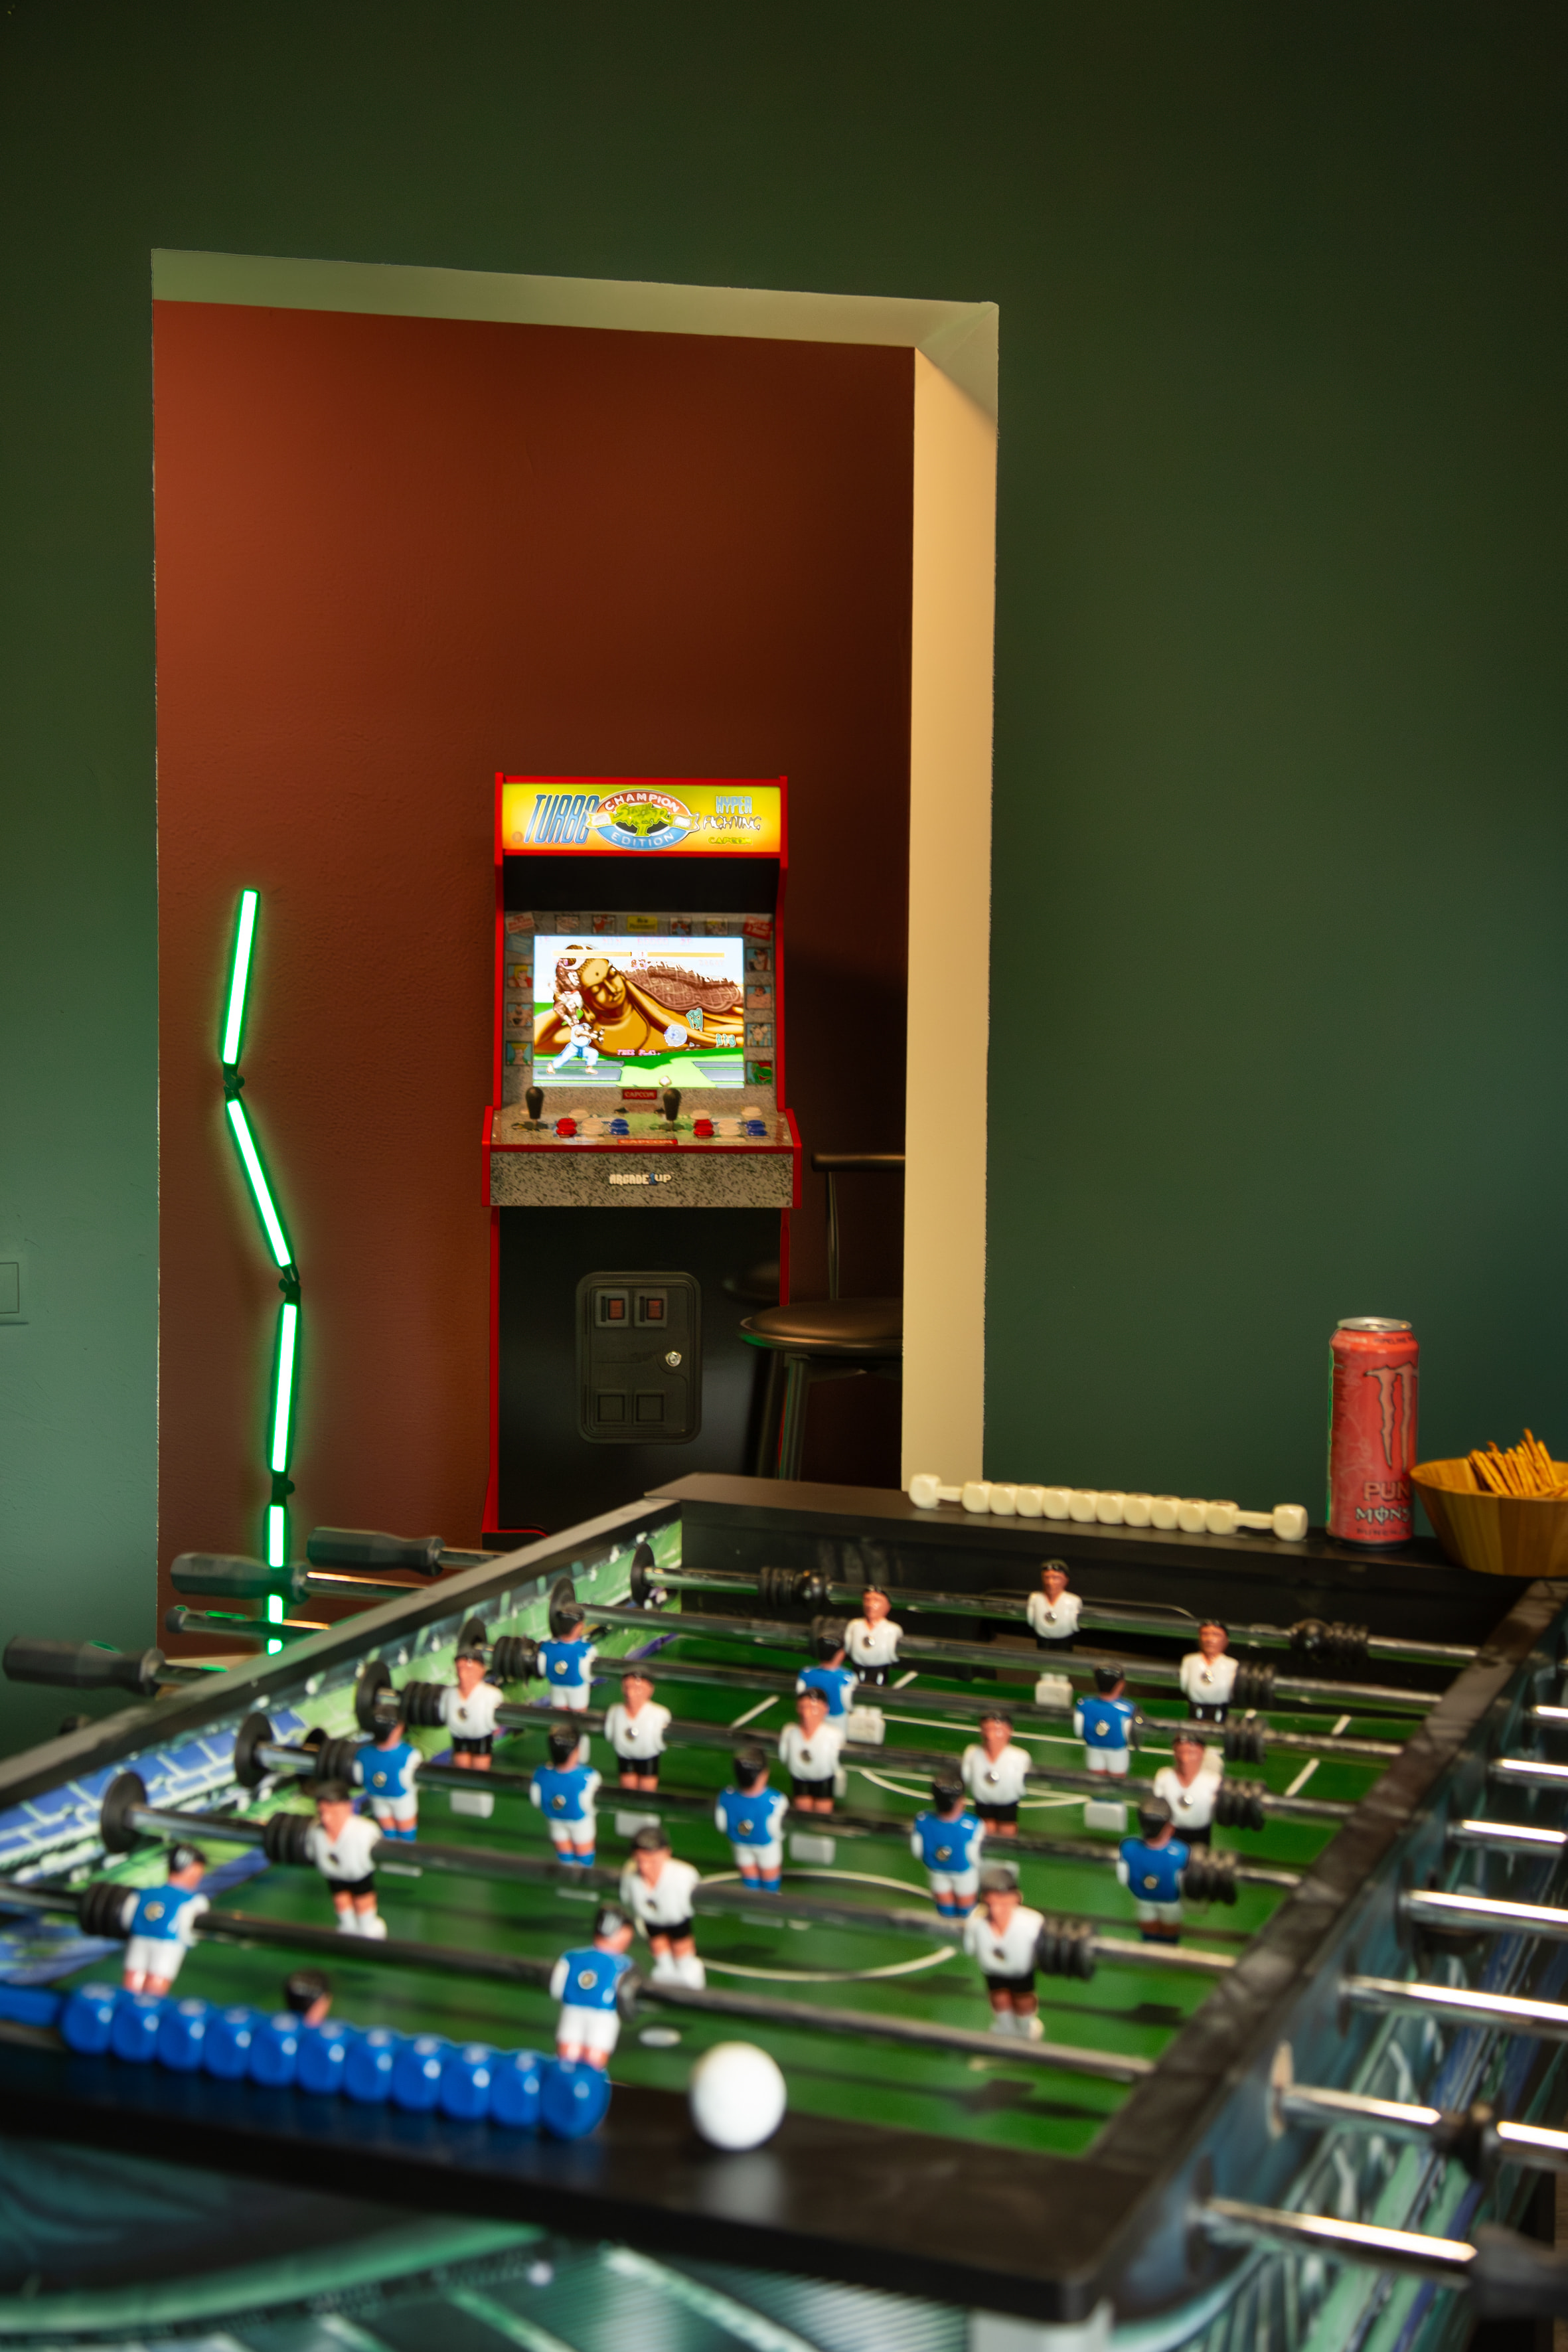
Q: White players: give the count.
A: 11